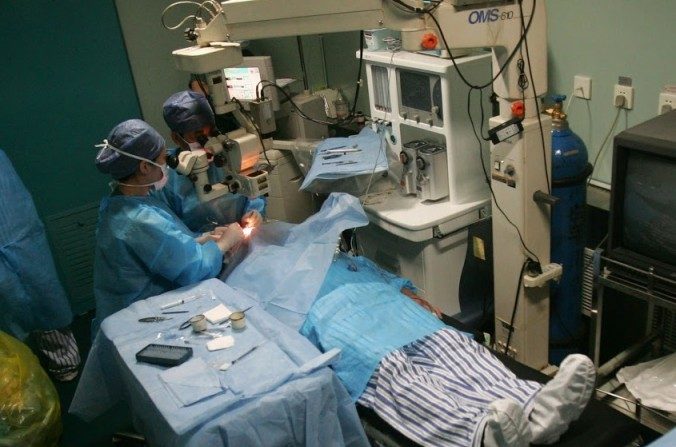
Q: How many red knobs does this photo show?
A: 2